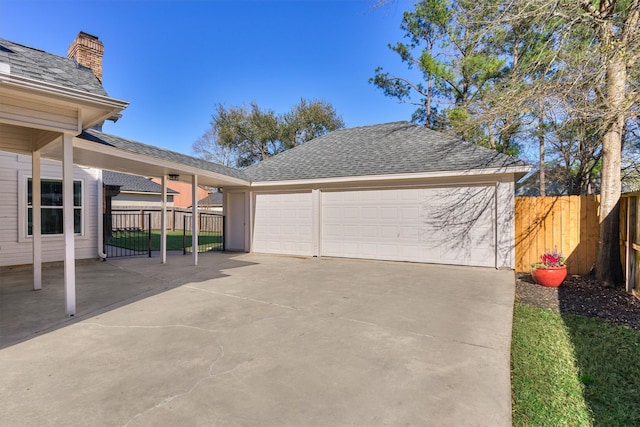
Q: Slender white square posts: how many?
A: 4